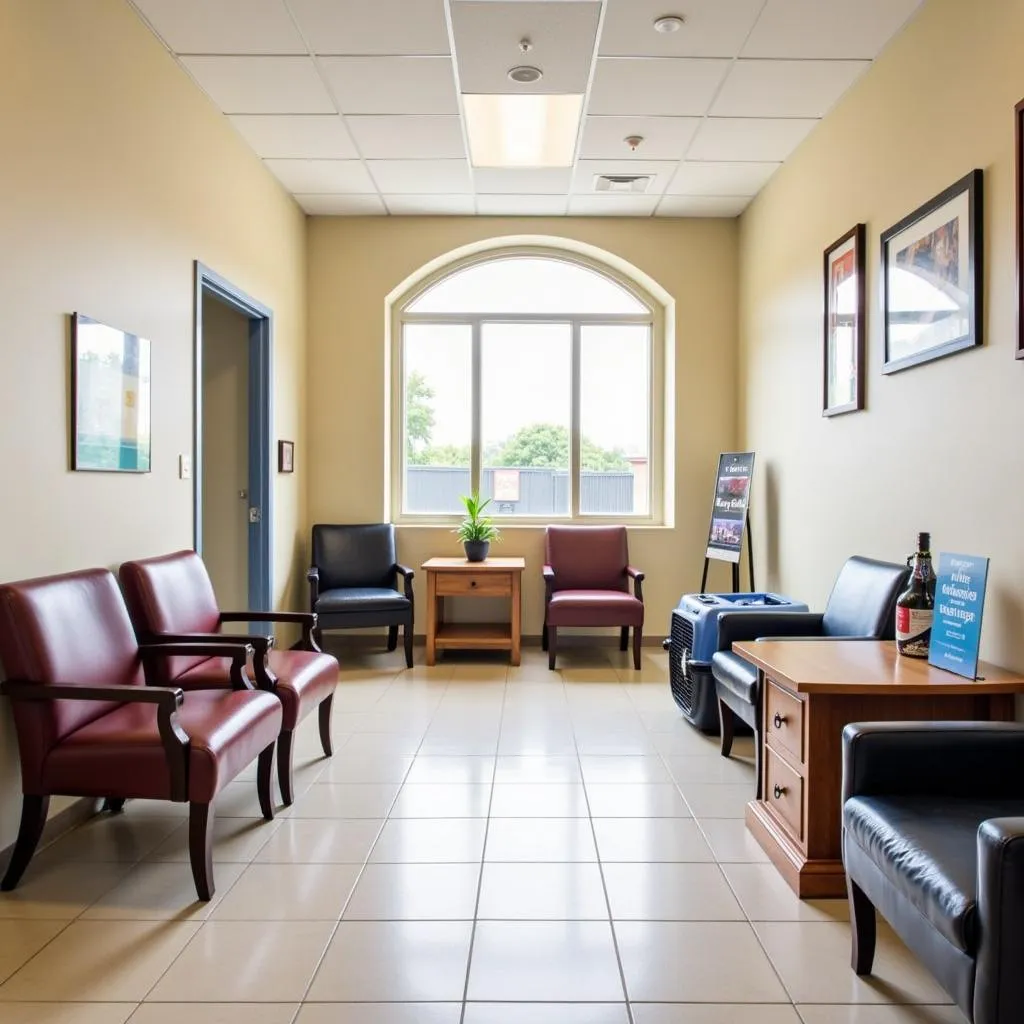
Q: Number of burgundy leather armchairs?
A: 3